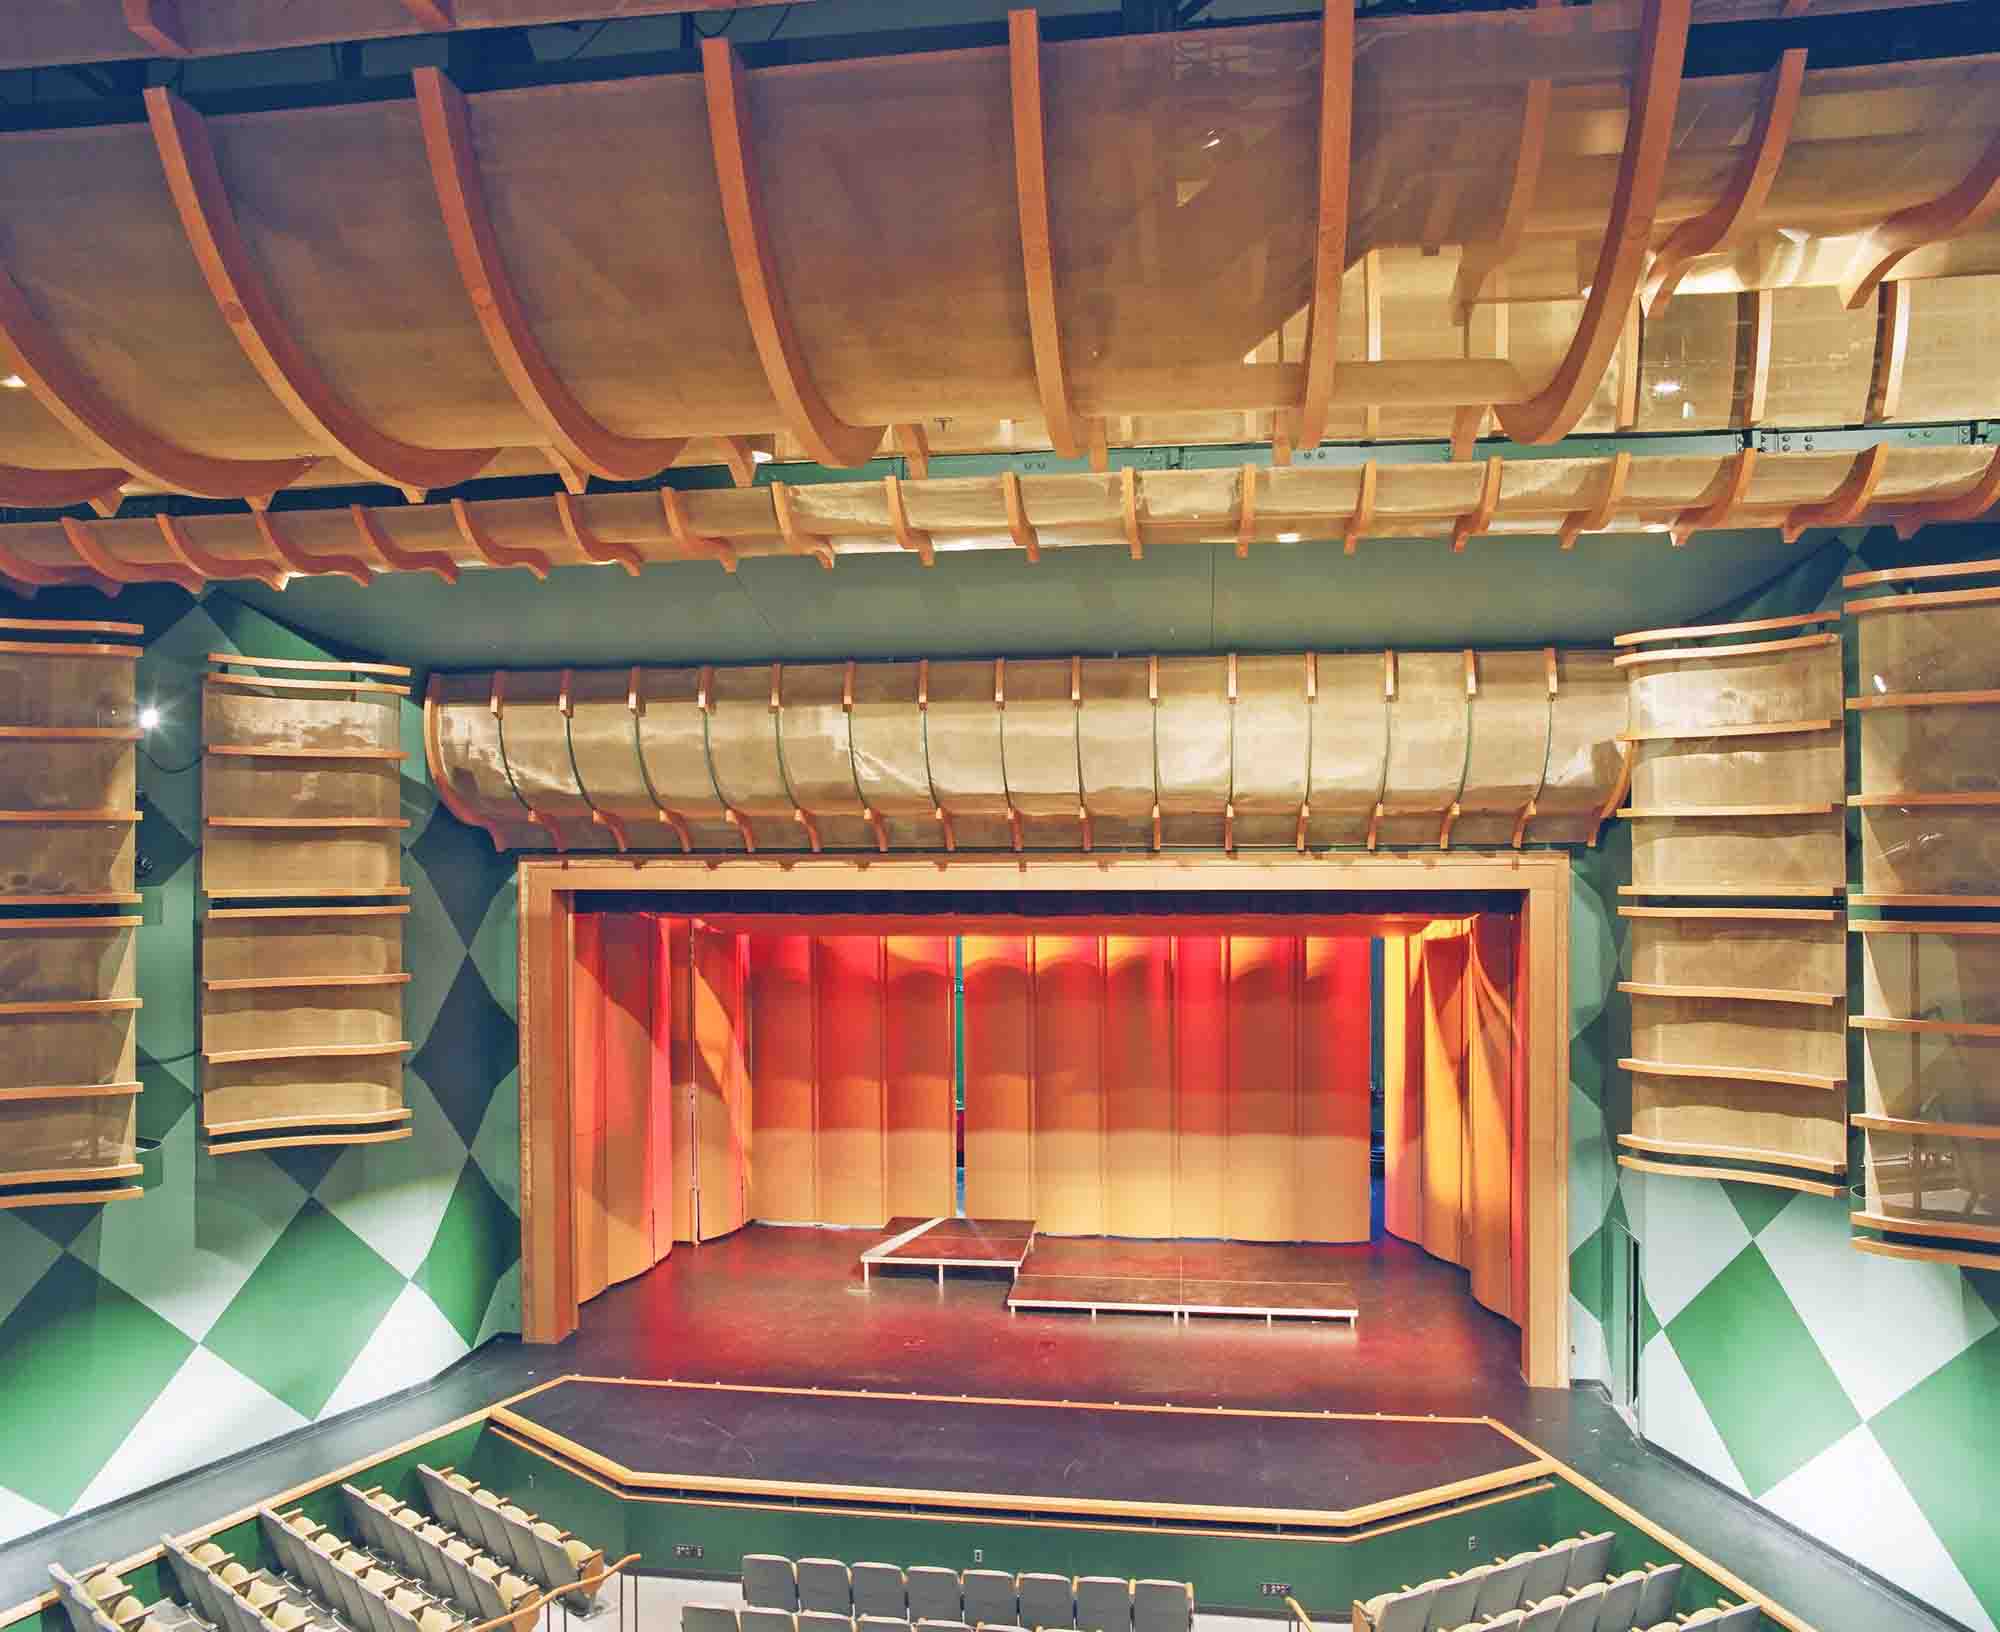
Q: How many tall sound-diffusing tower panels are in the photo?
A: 4